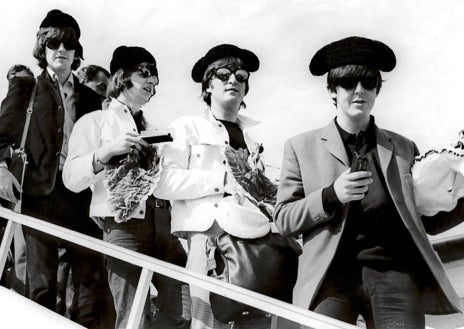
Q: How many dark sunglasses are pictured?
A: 4